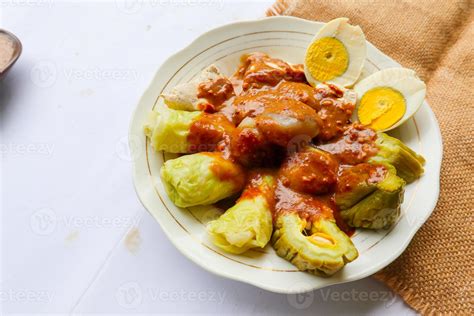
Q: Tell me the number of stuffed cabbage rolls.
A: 3